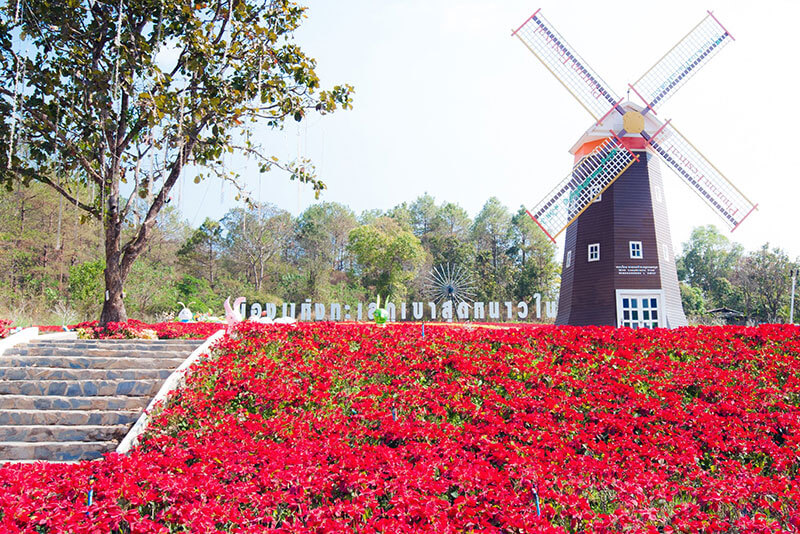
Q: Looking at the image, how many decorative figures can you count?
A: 3